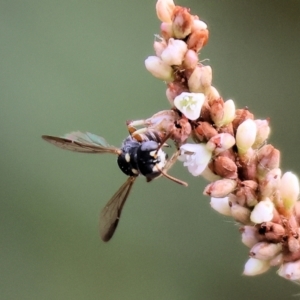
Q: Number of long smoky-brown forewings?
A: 2